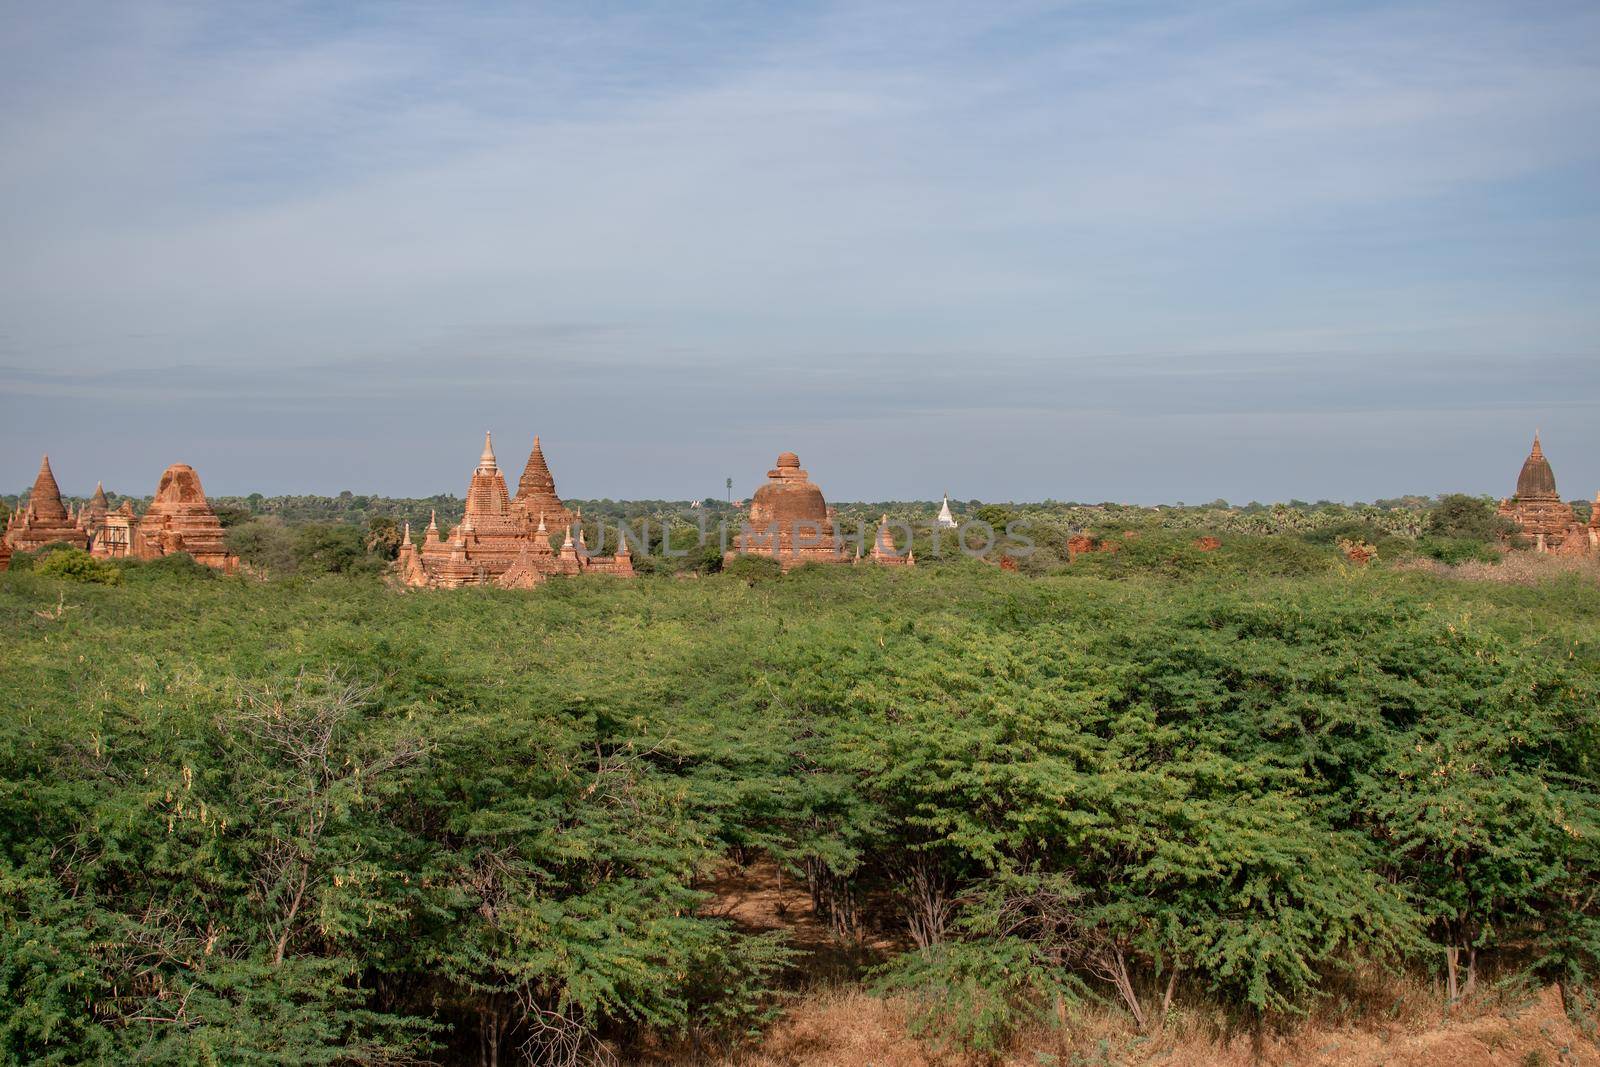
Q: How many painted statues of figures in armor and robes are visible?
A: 0